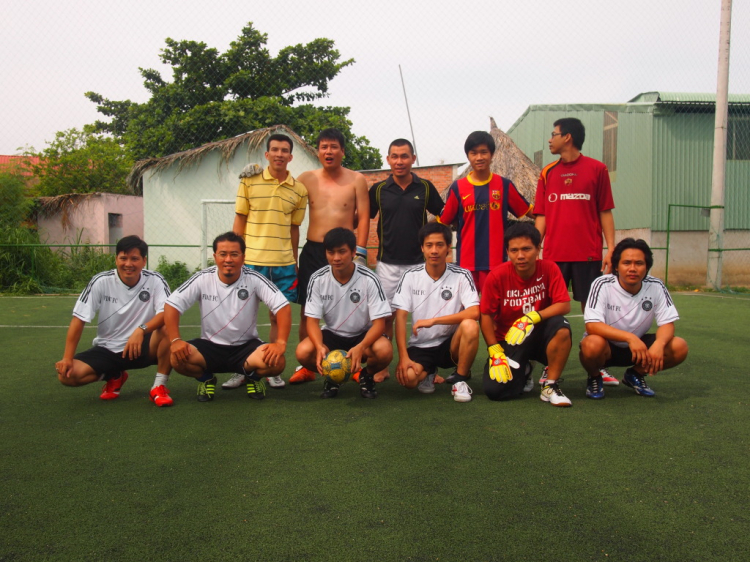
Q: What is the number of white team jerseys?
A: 5